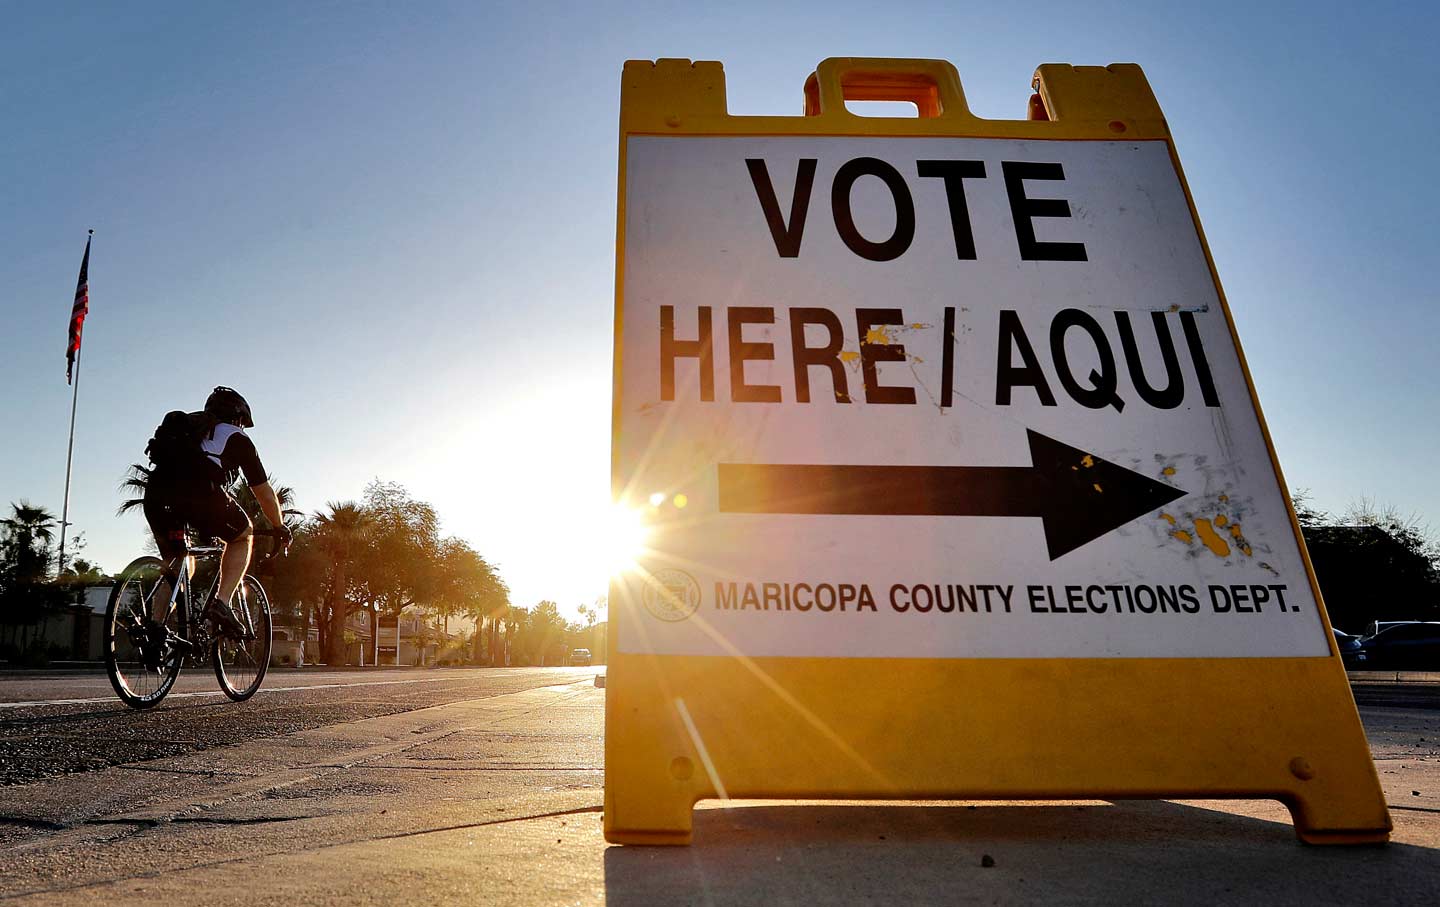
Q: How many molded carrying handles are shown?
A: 1